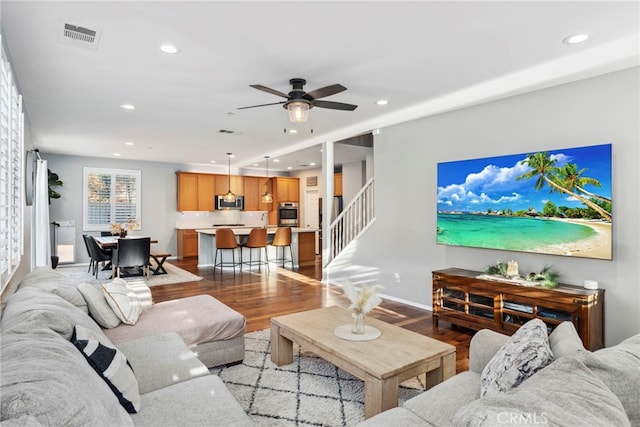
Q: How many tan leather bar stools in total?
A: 3